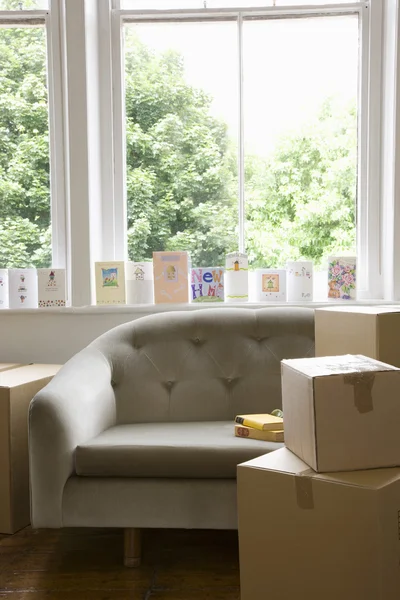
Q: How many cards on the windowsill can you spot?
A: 11